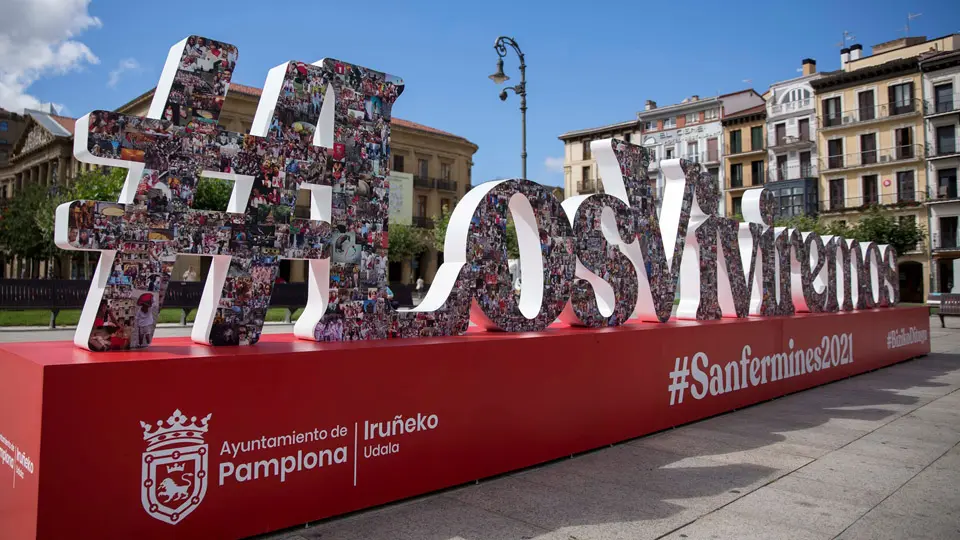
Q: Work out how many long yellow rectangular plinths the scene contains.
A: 0